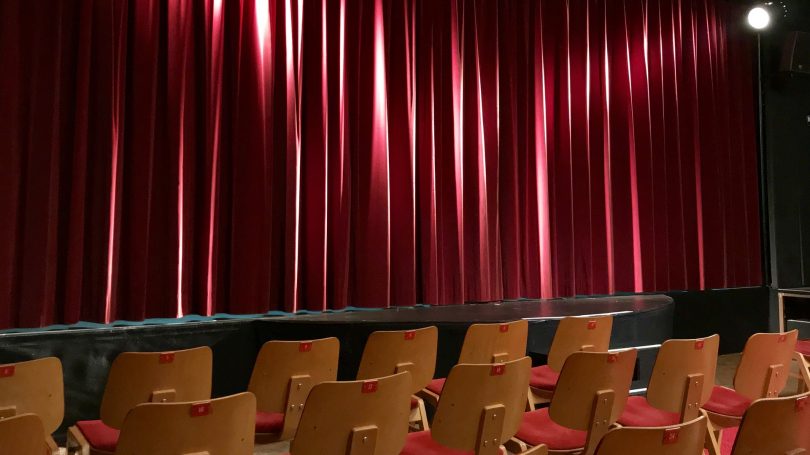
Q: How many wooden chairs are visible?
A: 15